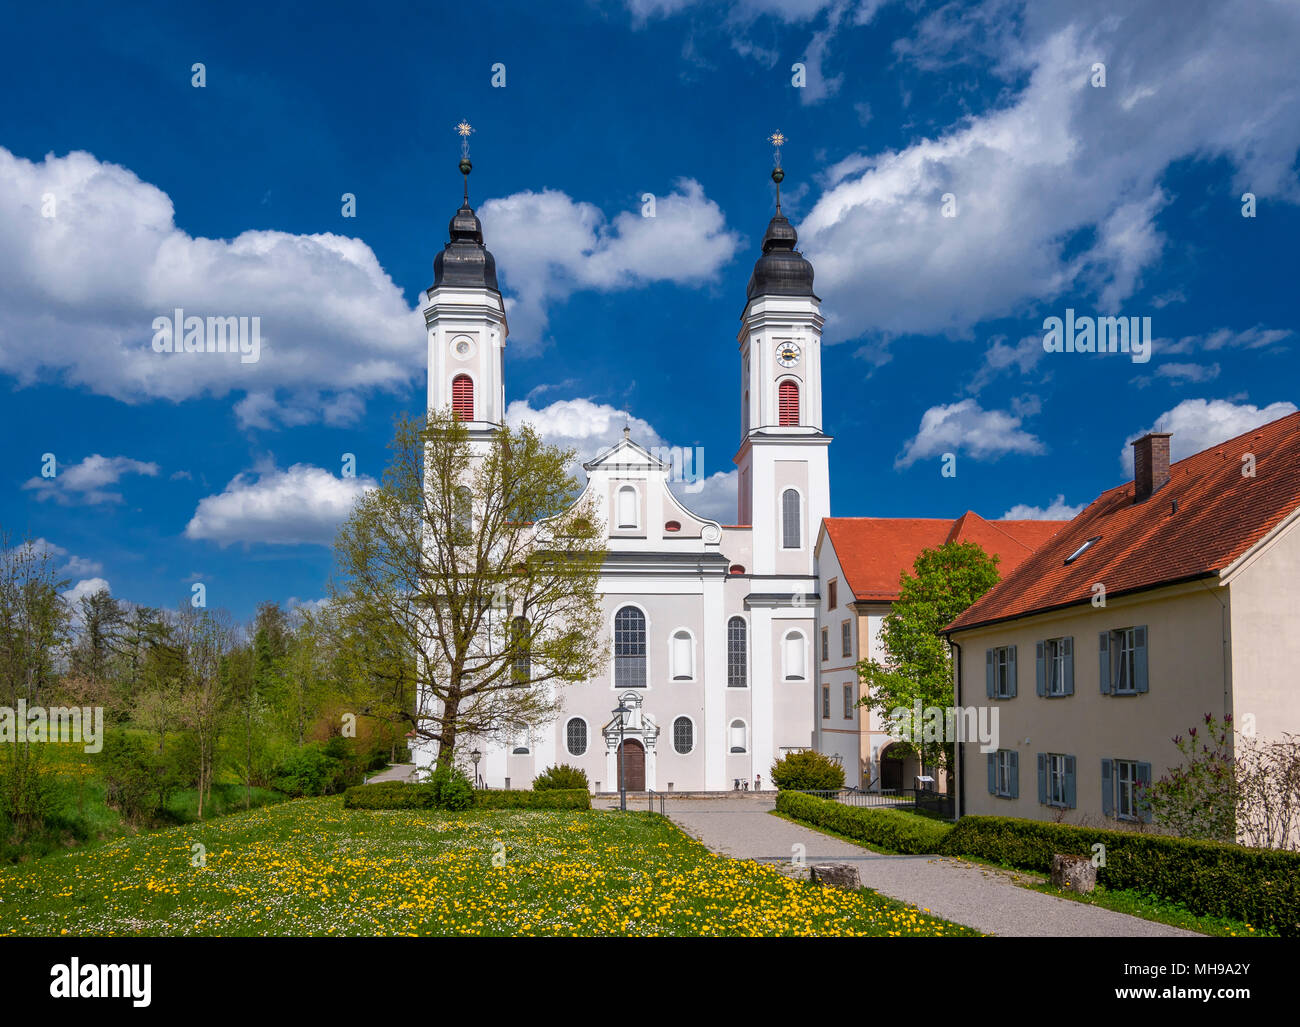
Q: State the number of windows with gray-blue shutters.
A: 6